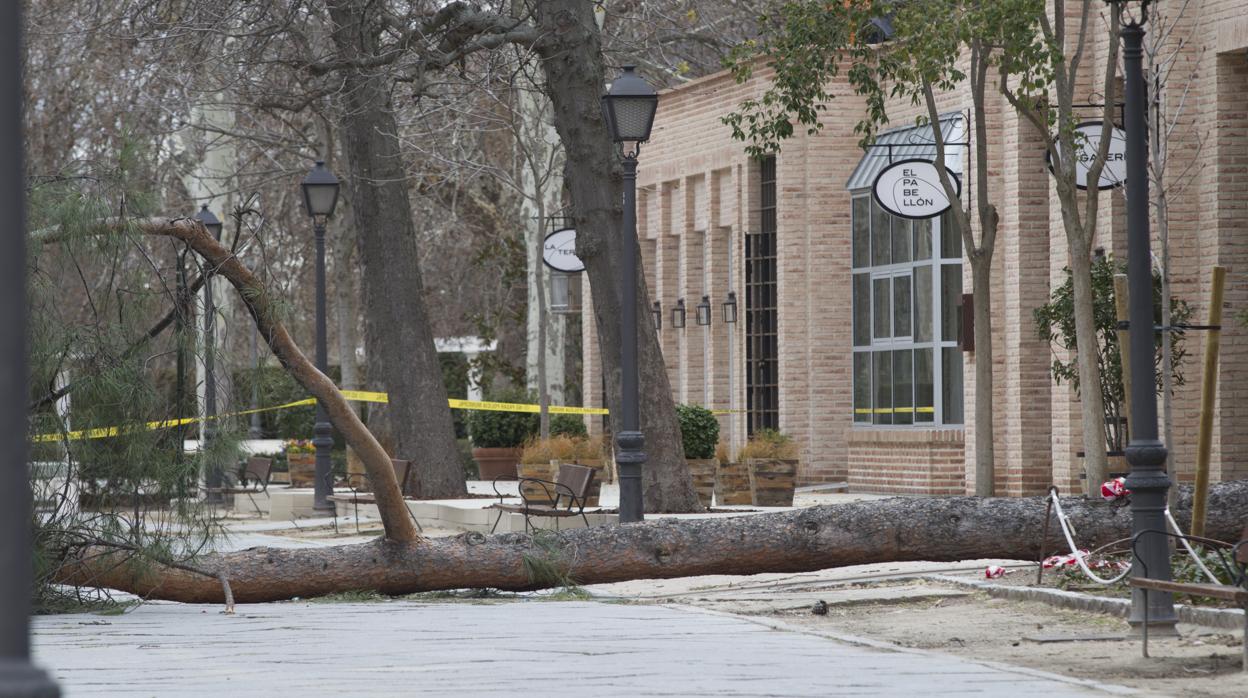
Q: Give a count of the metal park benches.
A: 4